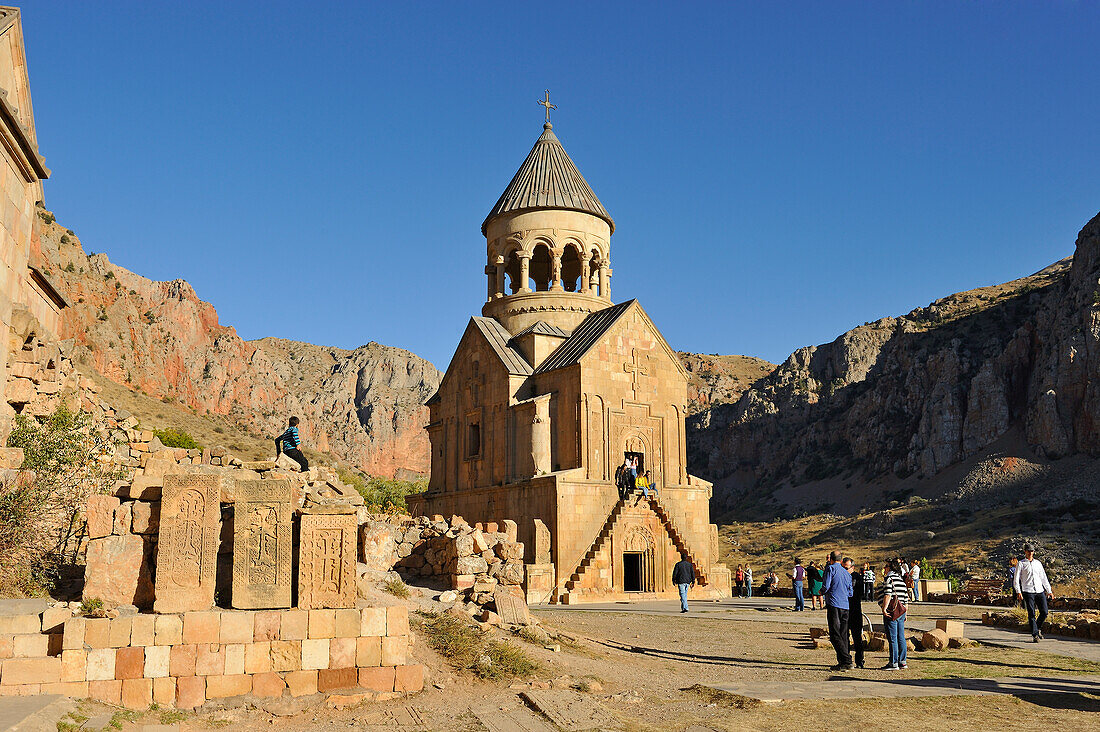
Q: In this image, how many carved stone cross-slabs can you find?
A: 3